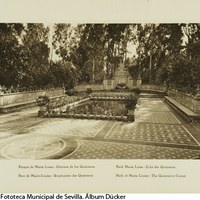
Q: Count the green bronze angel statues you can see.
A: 0